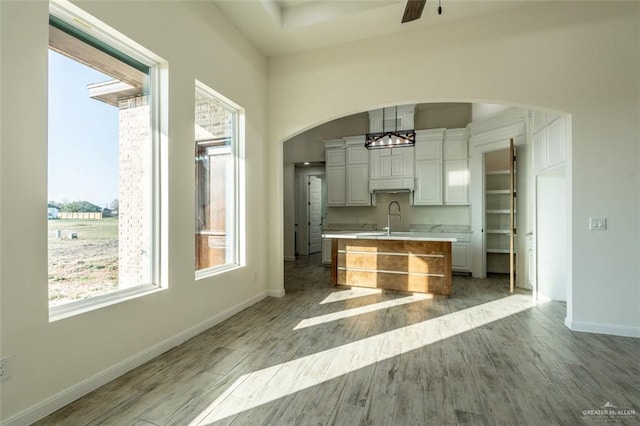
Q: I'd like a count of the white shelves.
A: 5